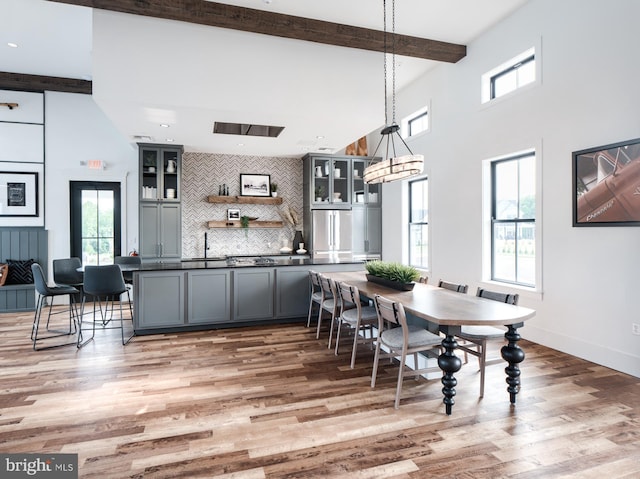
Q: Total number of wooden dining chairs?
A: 7